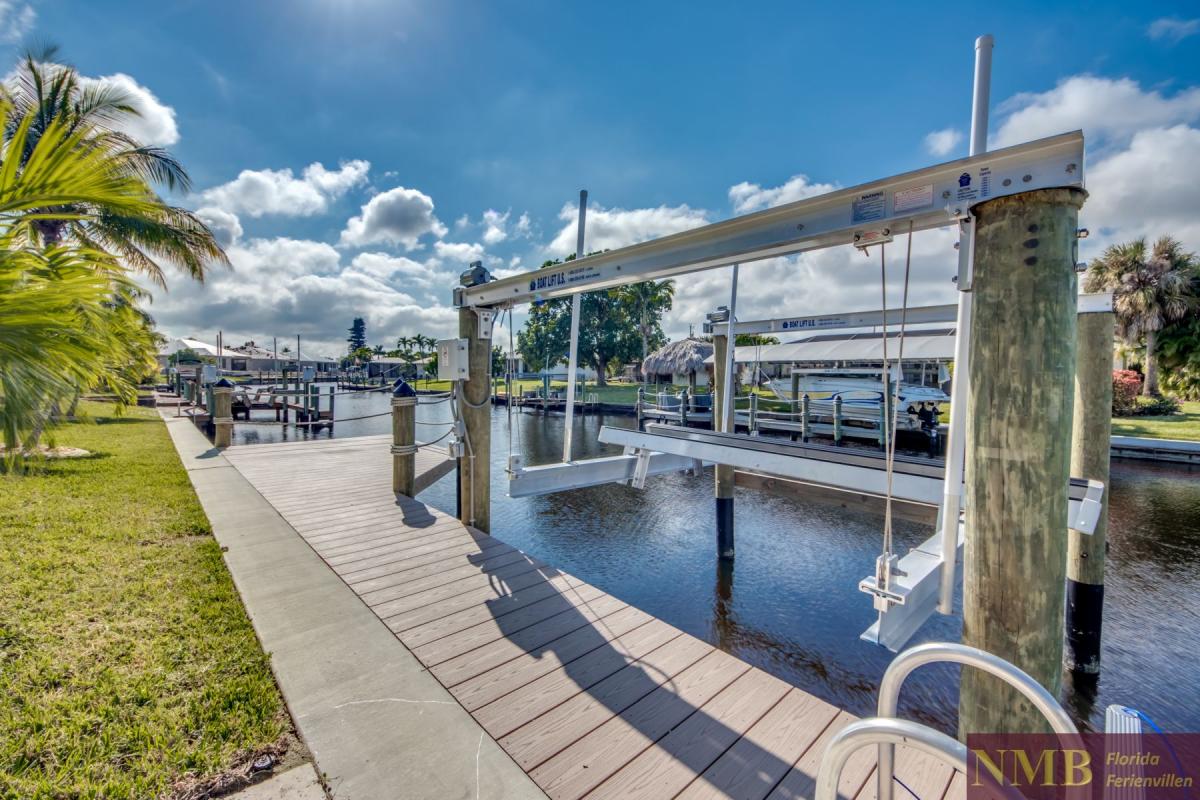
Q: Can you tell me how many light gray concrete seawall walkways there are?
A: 1